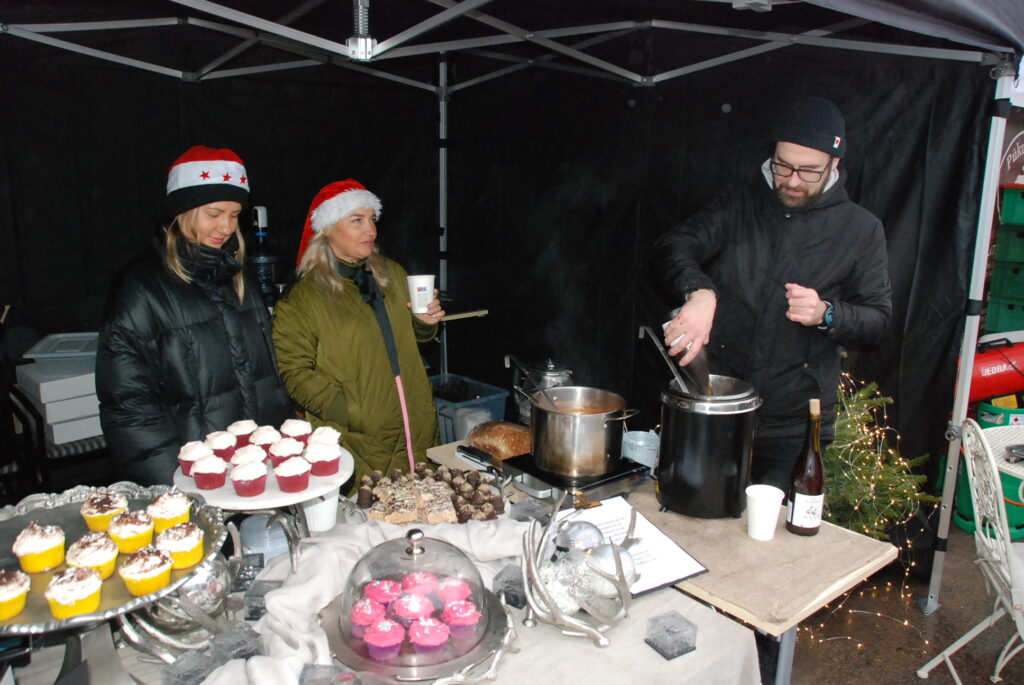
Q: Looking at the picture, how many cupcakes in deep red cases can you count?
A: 12